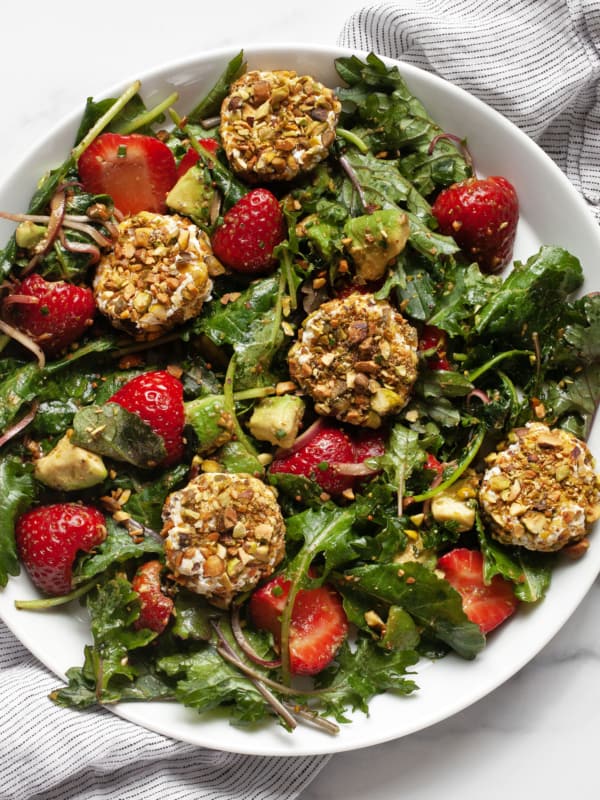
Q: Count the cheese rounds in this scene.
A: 5